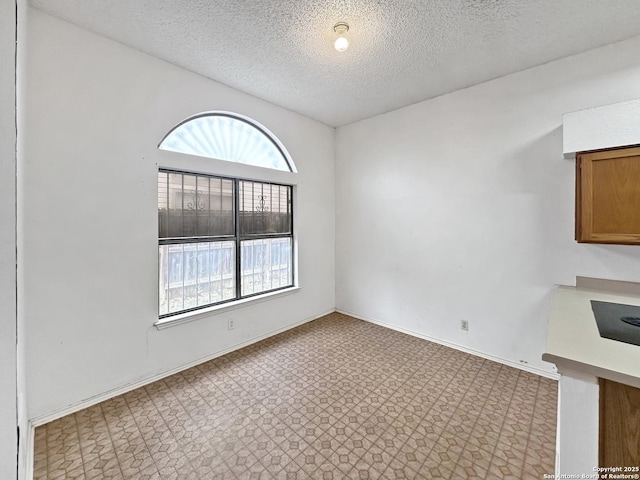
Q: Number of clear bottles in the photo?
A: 0